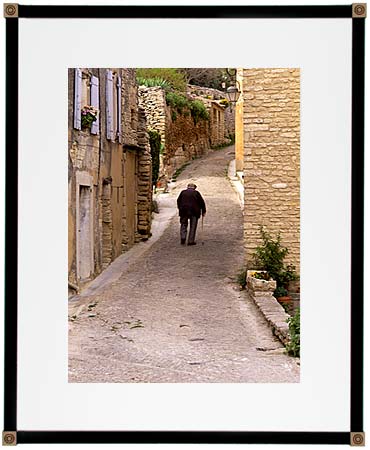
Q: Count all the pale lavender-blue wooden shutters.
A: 4